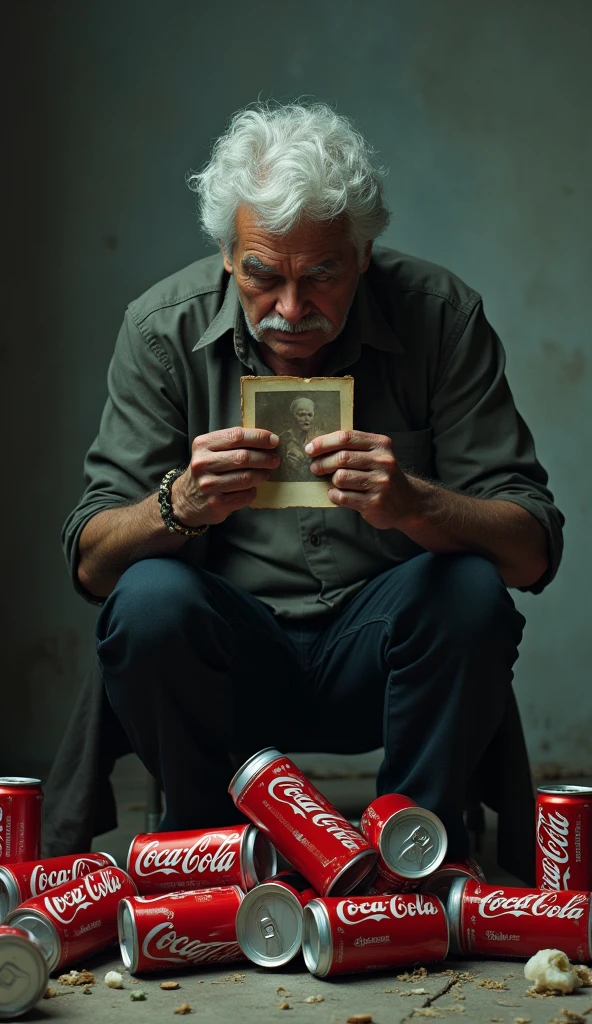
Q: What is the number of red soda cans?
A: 13